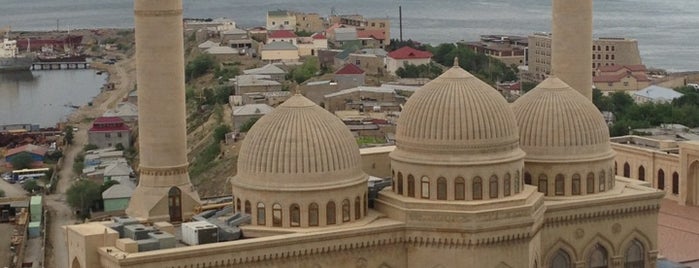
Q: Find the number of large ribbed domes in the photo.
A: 3